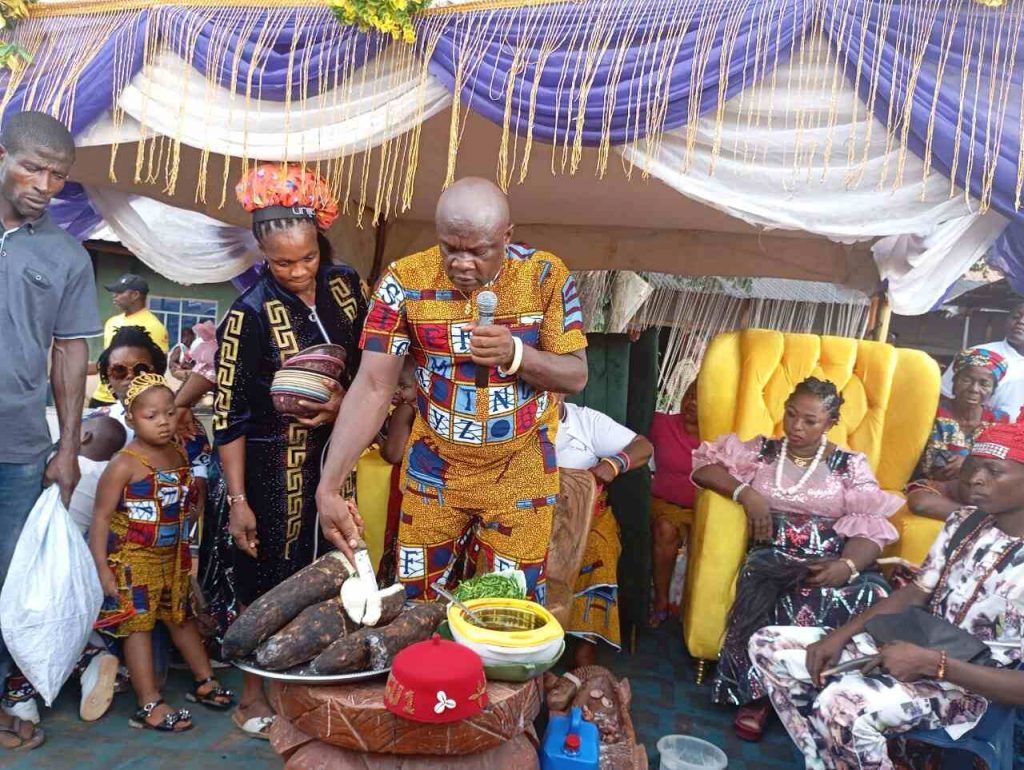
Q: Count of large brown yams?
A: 3